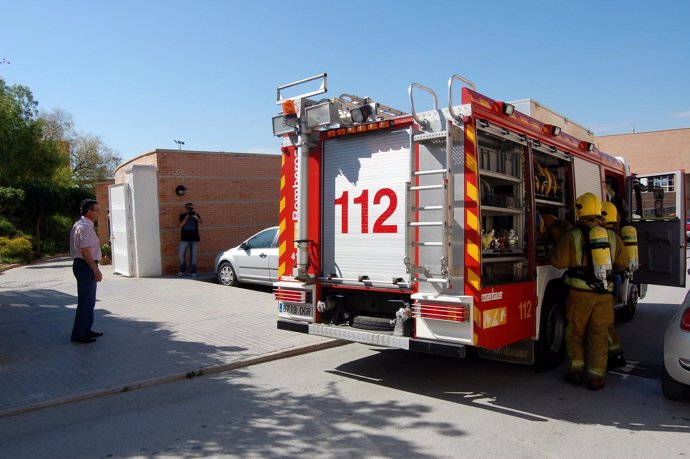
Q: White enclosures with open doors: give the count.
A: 1